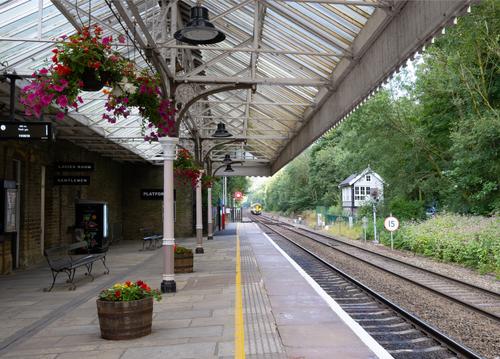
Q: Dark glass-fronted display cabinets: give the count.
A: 1